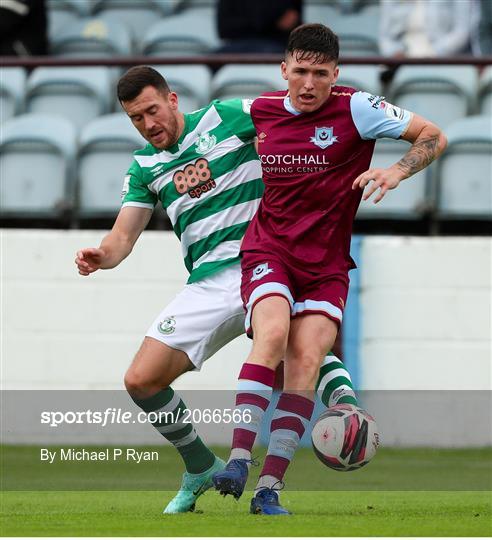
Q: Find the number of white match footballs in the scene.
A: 1